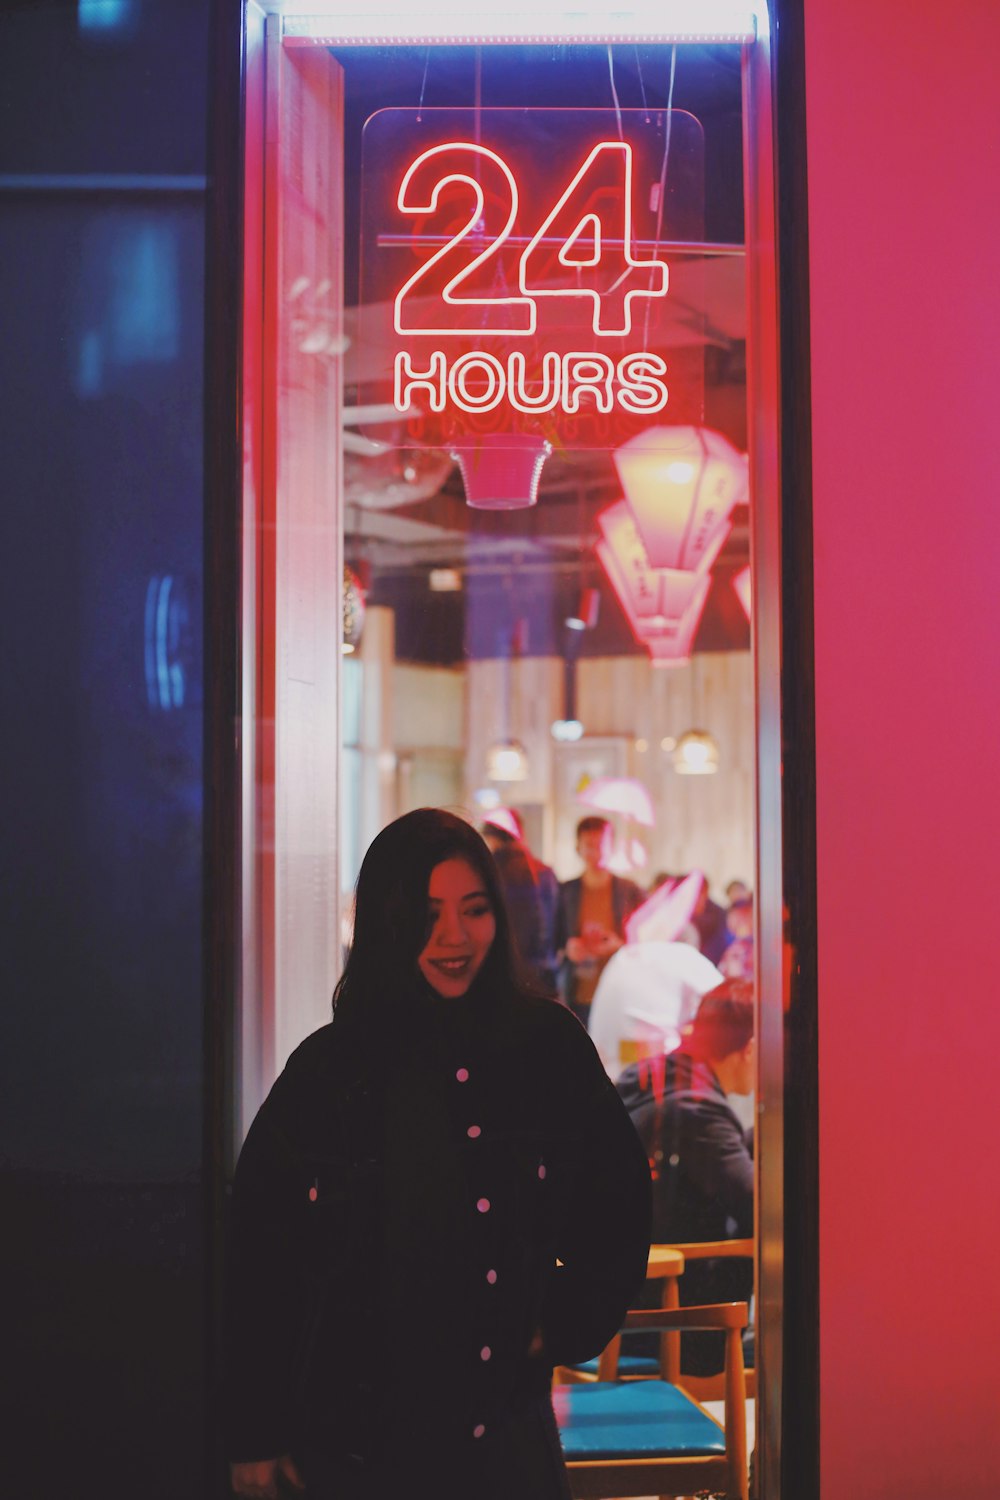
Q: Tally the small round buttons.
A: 8